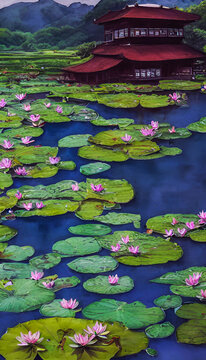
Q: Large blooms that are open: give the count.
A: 3